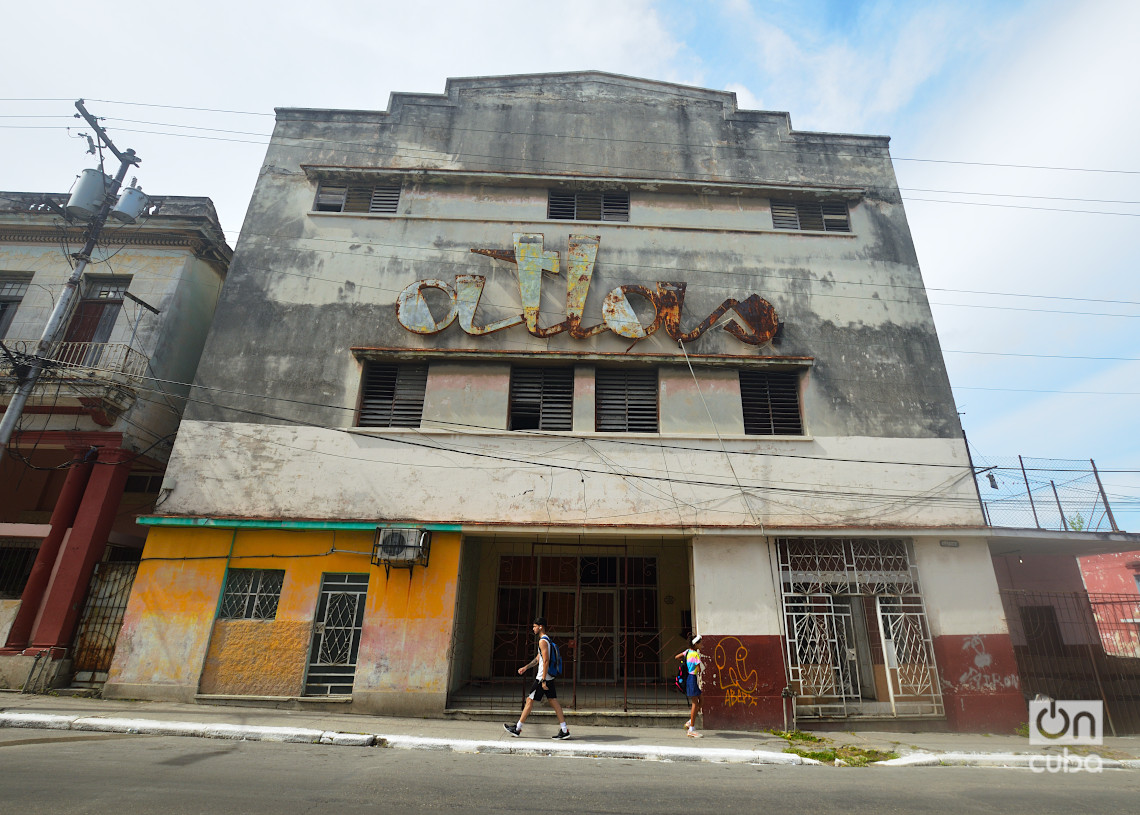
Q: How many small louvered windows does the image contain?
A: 3